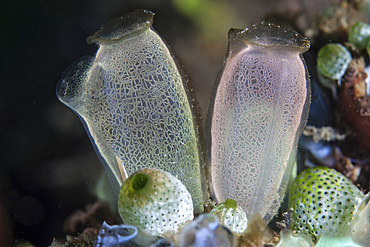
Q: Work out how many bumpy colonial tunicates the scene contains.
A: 5